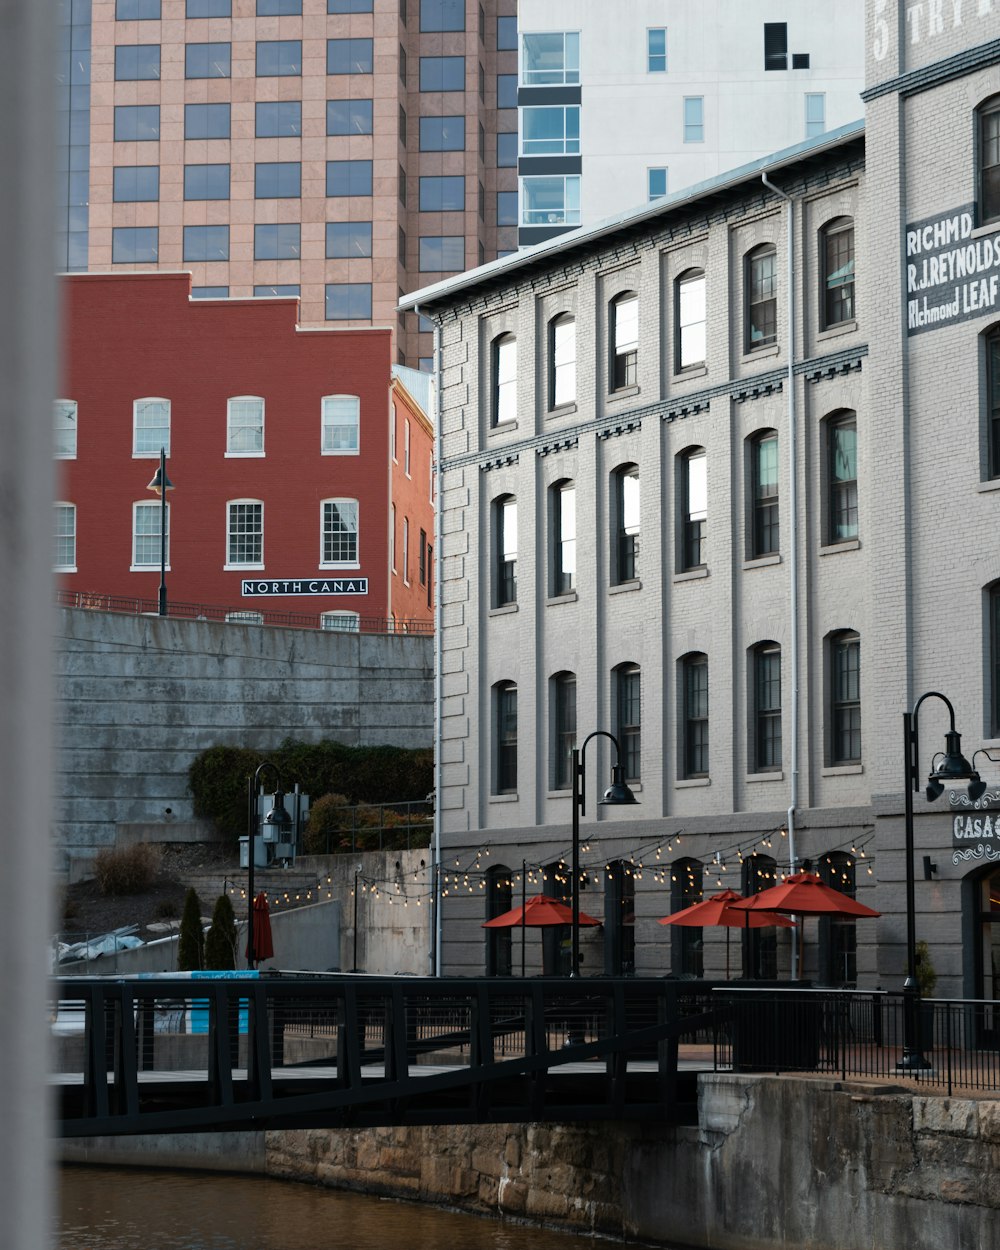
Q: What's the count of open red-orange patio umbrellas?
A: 3